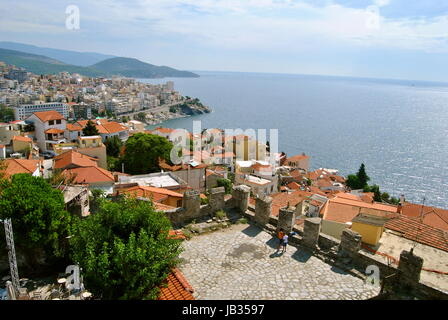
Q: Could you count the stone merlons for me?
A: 8